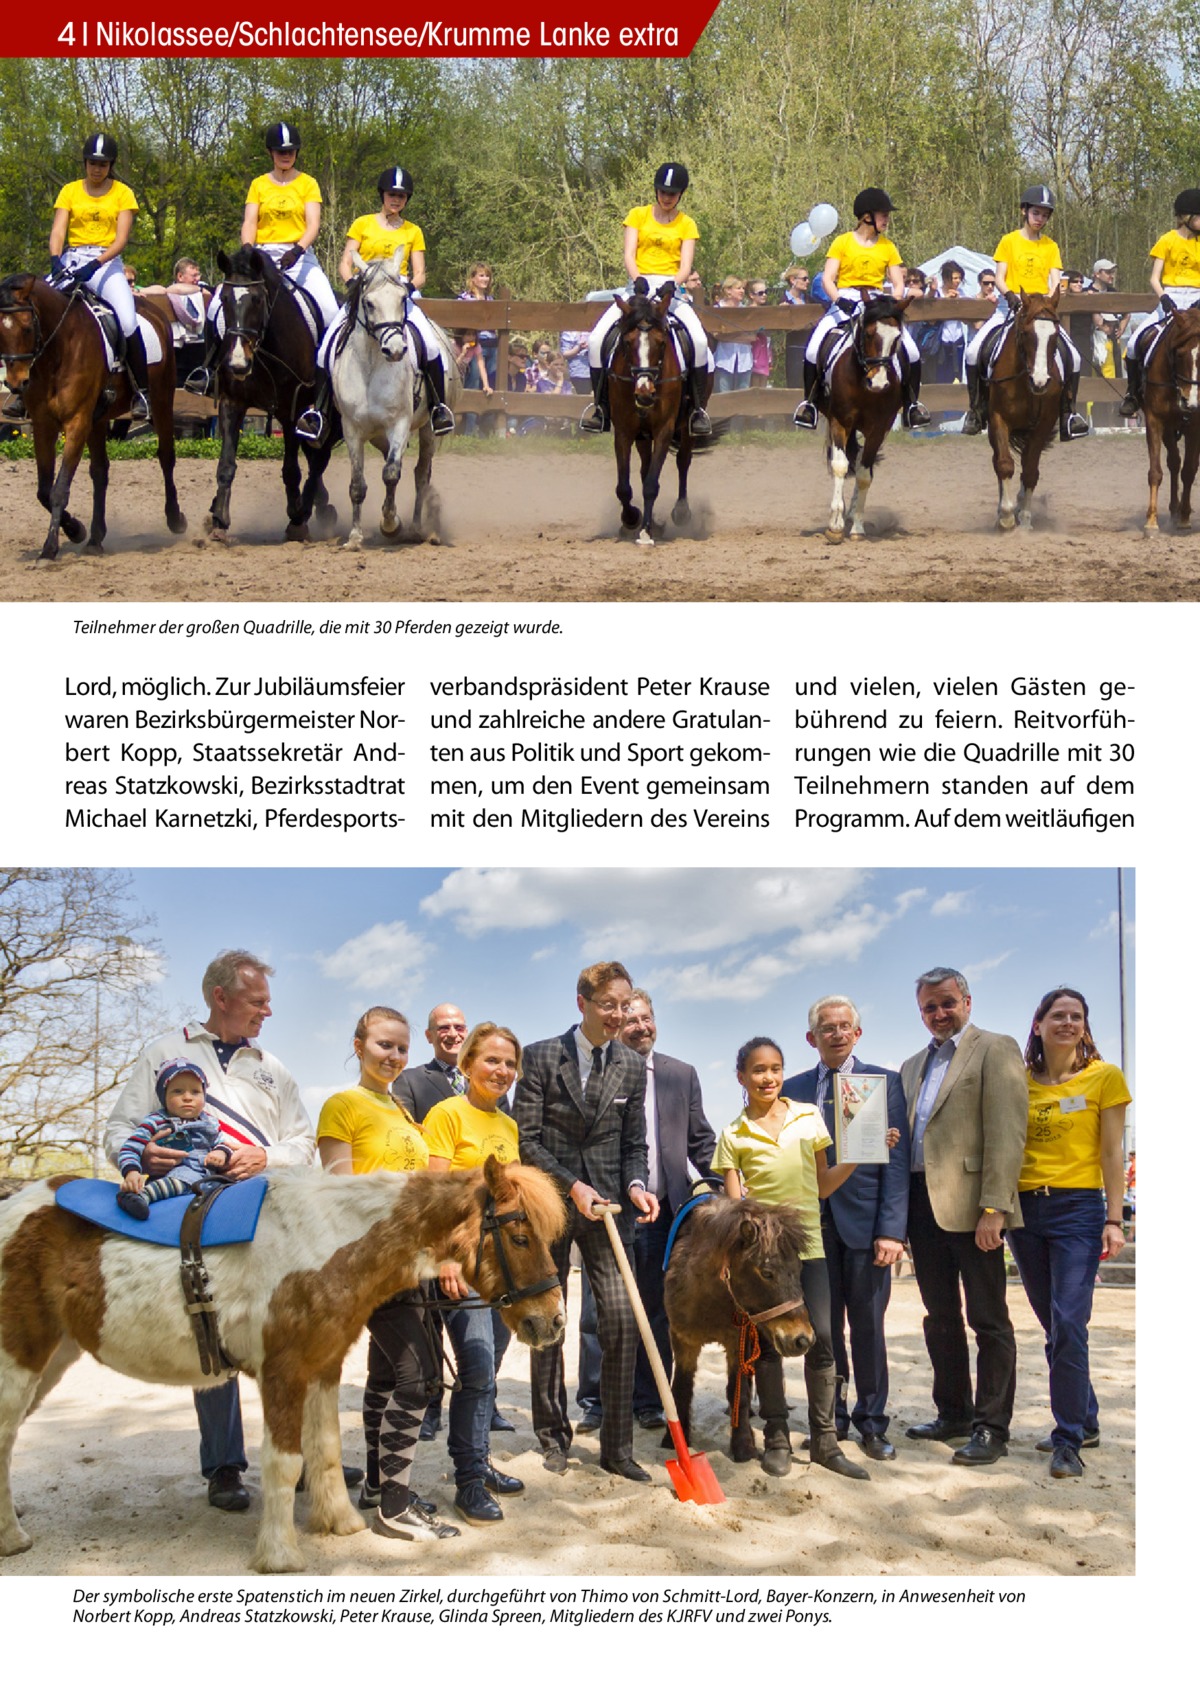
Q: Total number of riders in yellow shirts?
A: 7